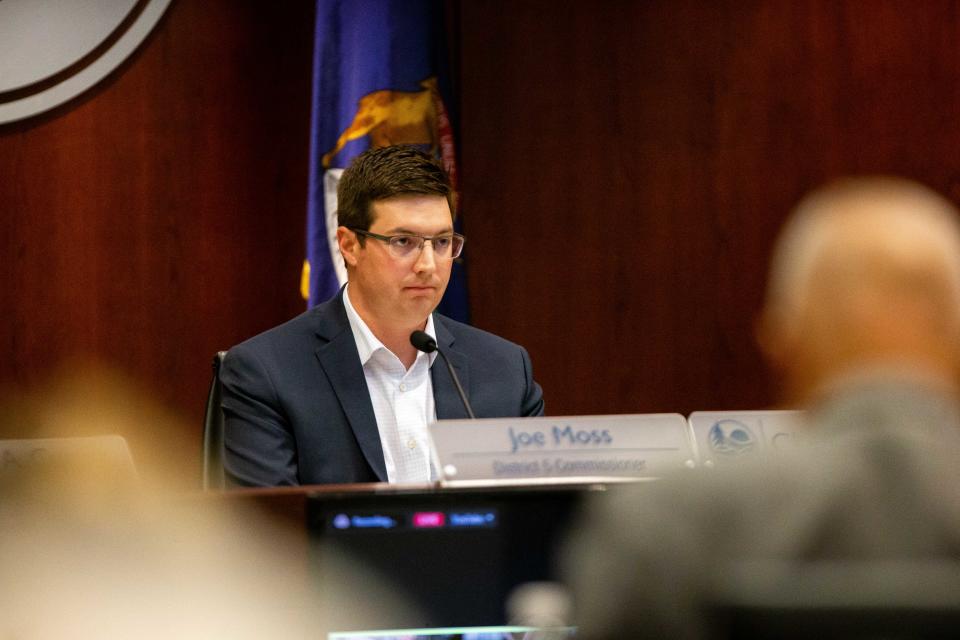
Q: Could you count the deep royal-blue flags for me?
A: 1